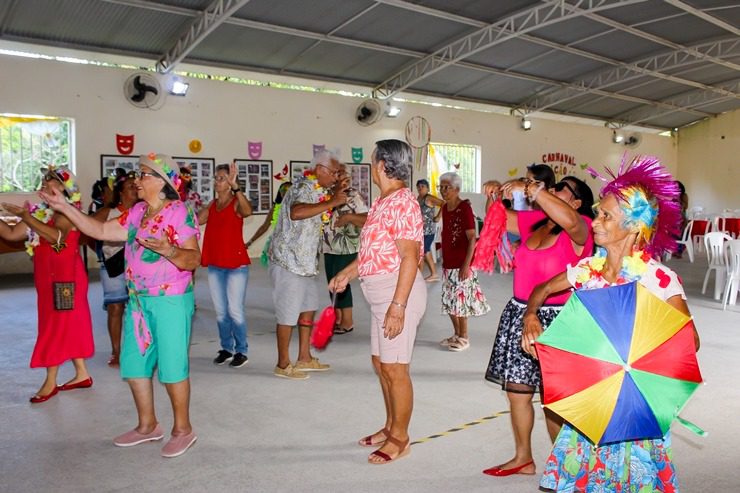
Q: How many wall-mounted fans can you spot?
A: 3